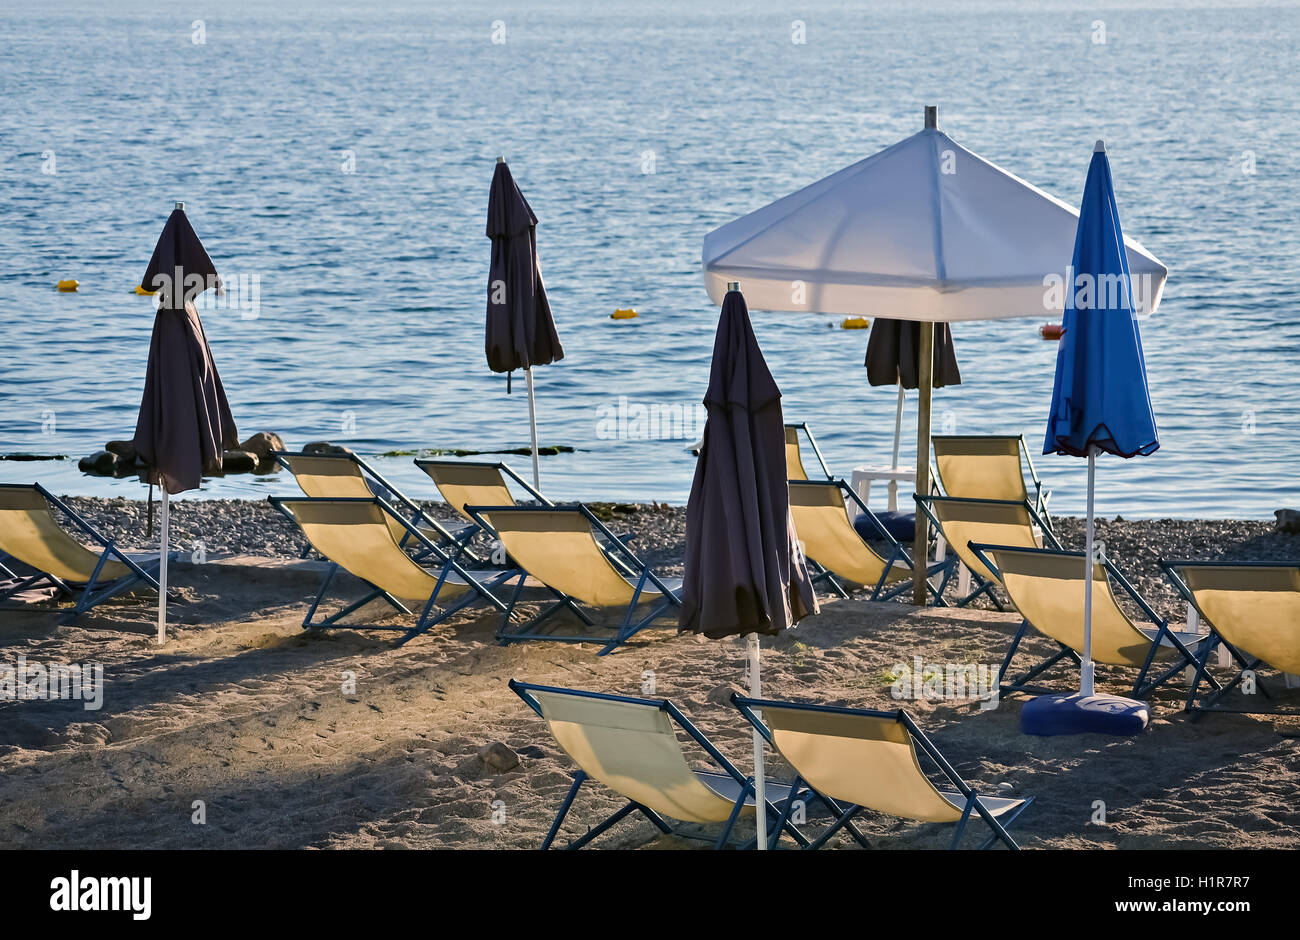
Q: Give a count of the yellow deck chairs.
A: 13